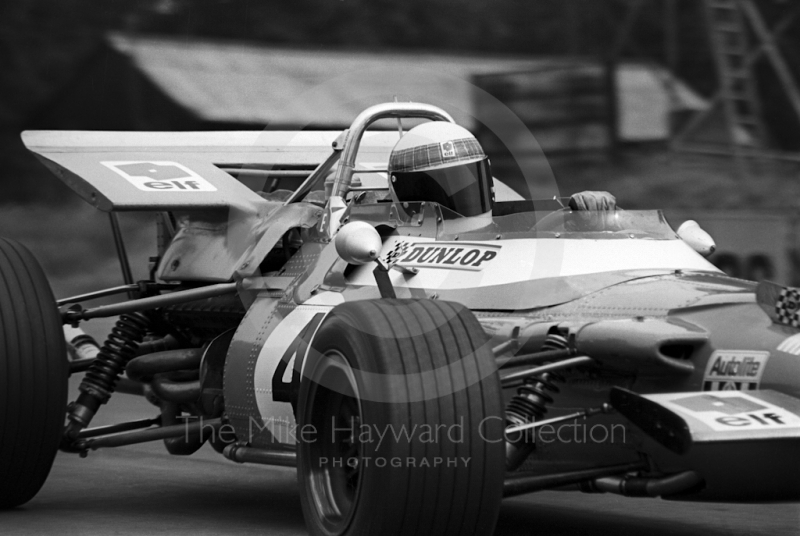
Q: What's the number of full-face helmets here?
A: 1